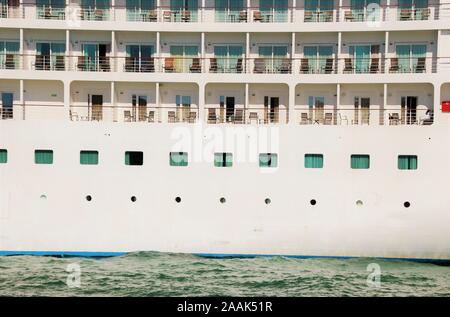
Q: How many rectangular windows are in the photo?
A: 10